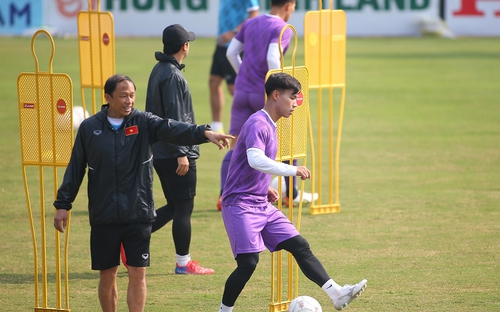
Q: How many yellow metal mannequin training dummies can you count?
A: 4